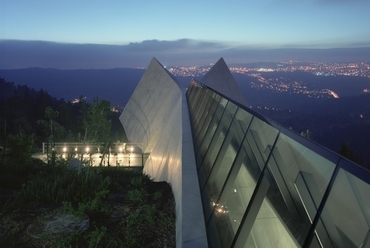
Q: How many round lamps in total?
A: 5